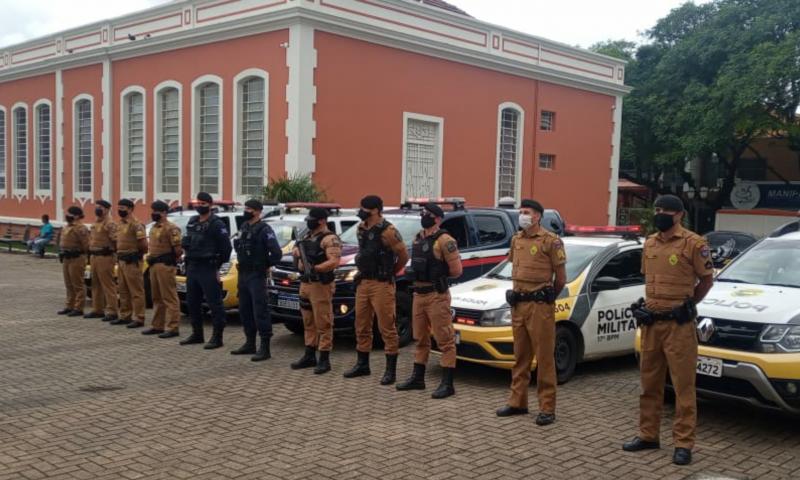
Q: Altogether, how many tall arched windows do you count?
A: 9